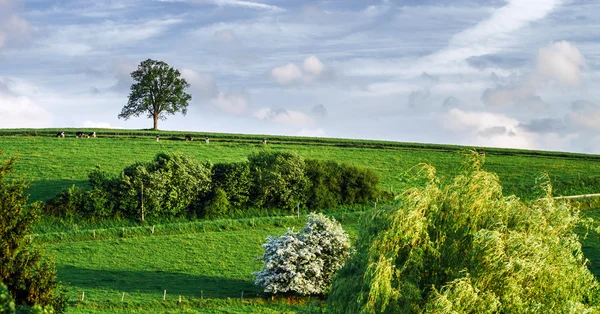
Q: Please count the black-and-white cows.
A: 7